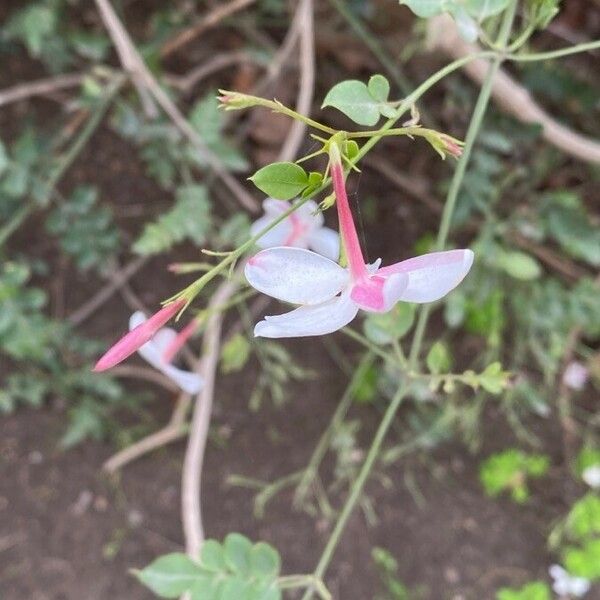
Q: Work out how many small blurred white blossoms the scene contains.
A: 3